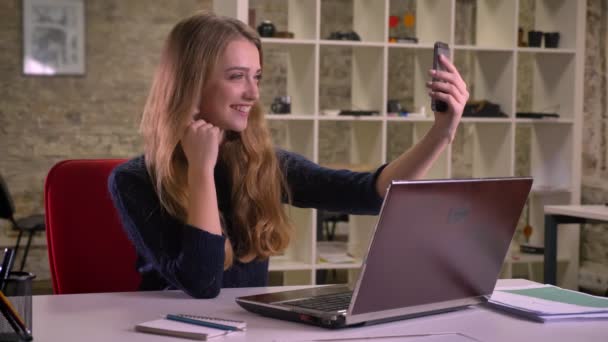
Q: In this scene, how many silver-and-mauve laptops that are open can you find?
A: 1